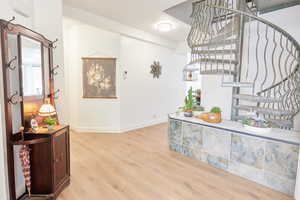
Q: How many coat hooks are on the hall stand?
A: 6